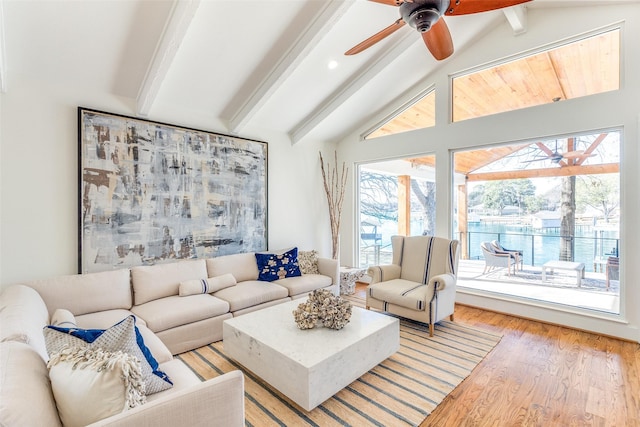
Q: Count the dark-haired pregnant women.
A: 0